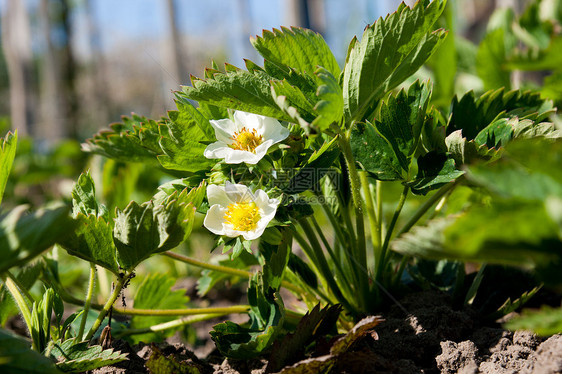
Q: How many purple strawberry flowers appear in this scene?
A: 0